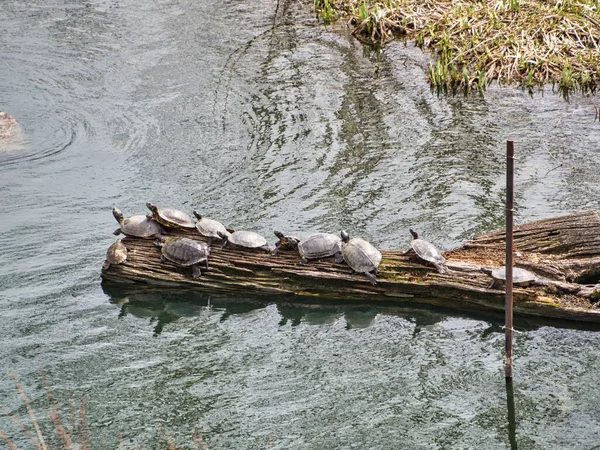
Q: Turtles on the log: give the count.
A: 11